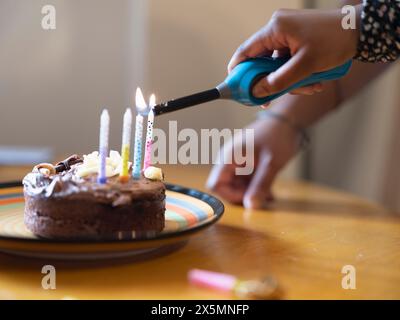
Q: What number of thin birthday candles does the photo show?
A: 4